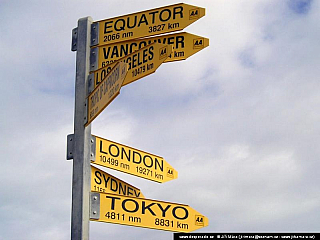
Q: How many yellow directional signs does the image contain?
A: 7